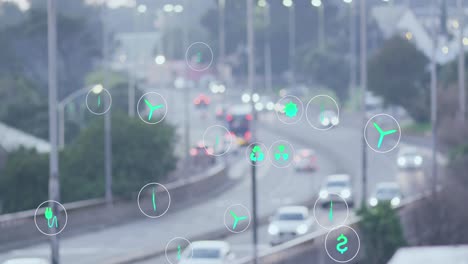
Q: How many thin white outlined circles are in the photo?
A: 15